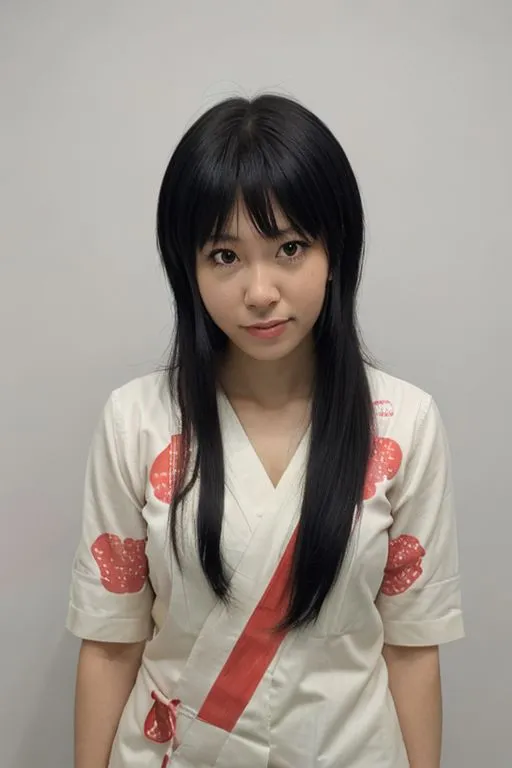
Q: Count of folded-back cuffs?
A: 2